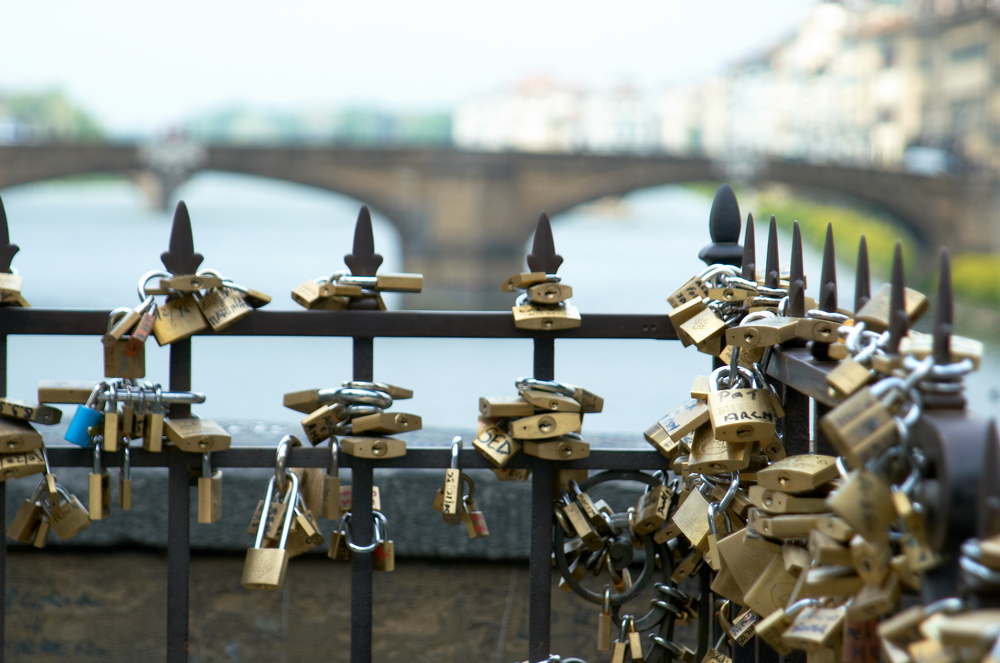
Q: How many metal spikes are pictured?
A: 12